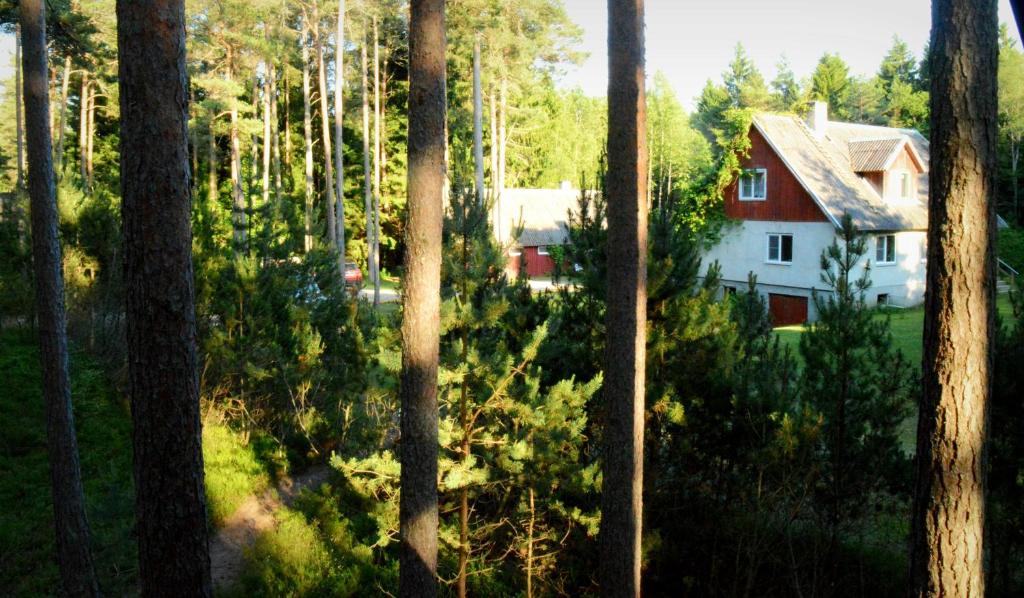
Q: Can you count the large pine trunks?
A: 5